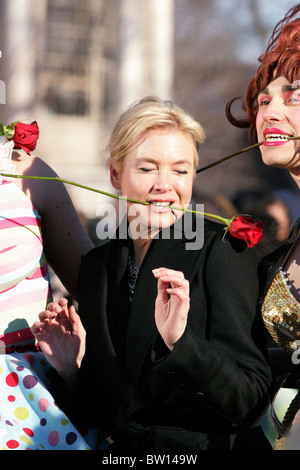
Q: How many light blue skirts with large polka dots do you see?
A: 1